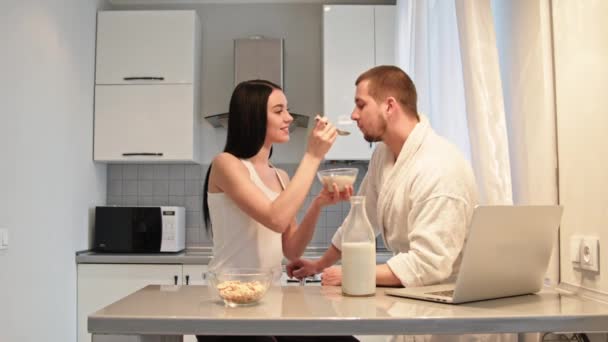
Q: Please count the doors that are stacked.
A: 2